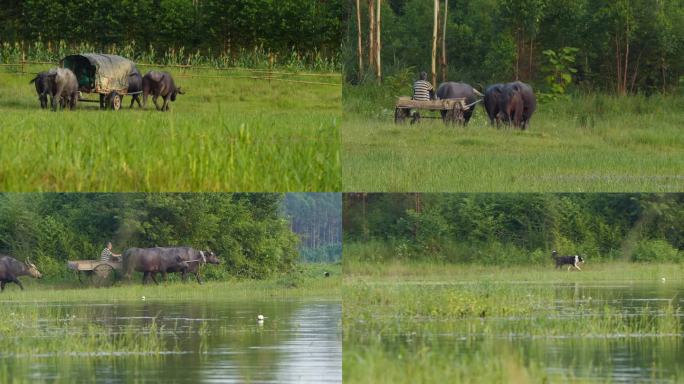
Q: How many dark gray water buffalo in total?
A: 10